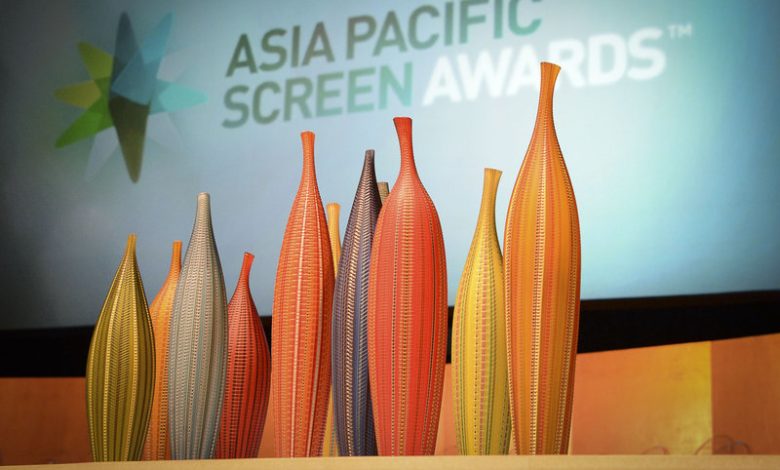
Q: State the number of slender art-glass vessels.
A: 11